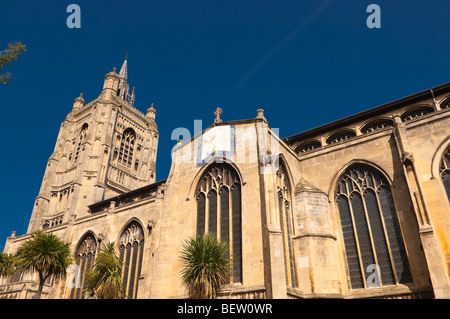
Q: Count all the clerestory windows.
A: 5